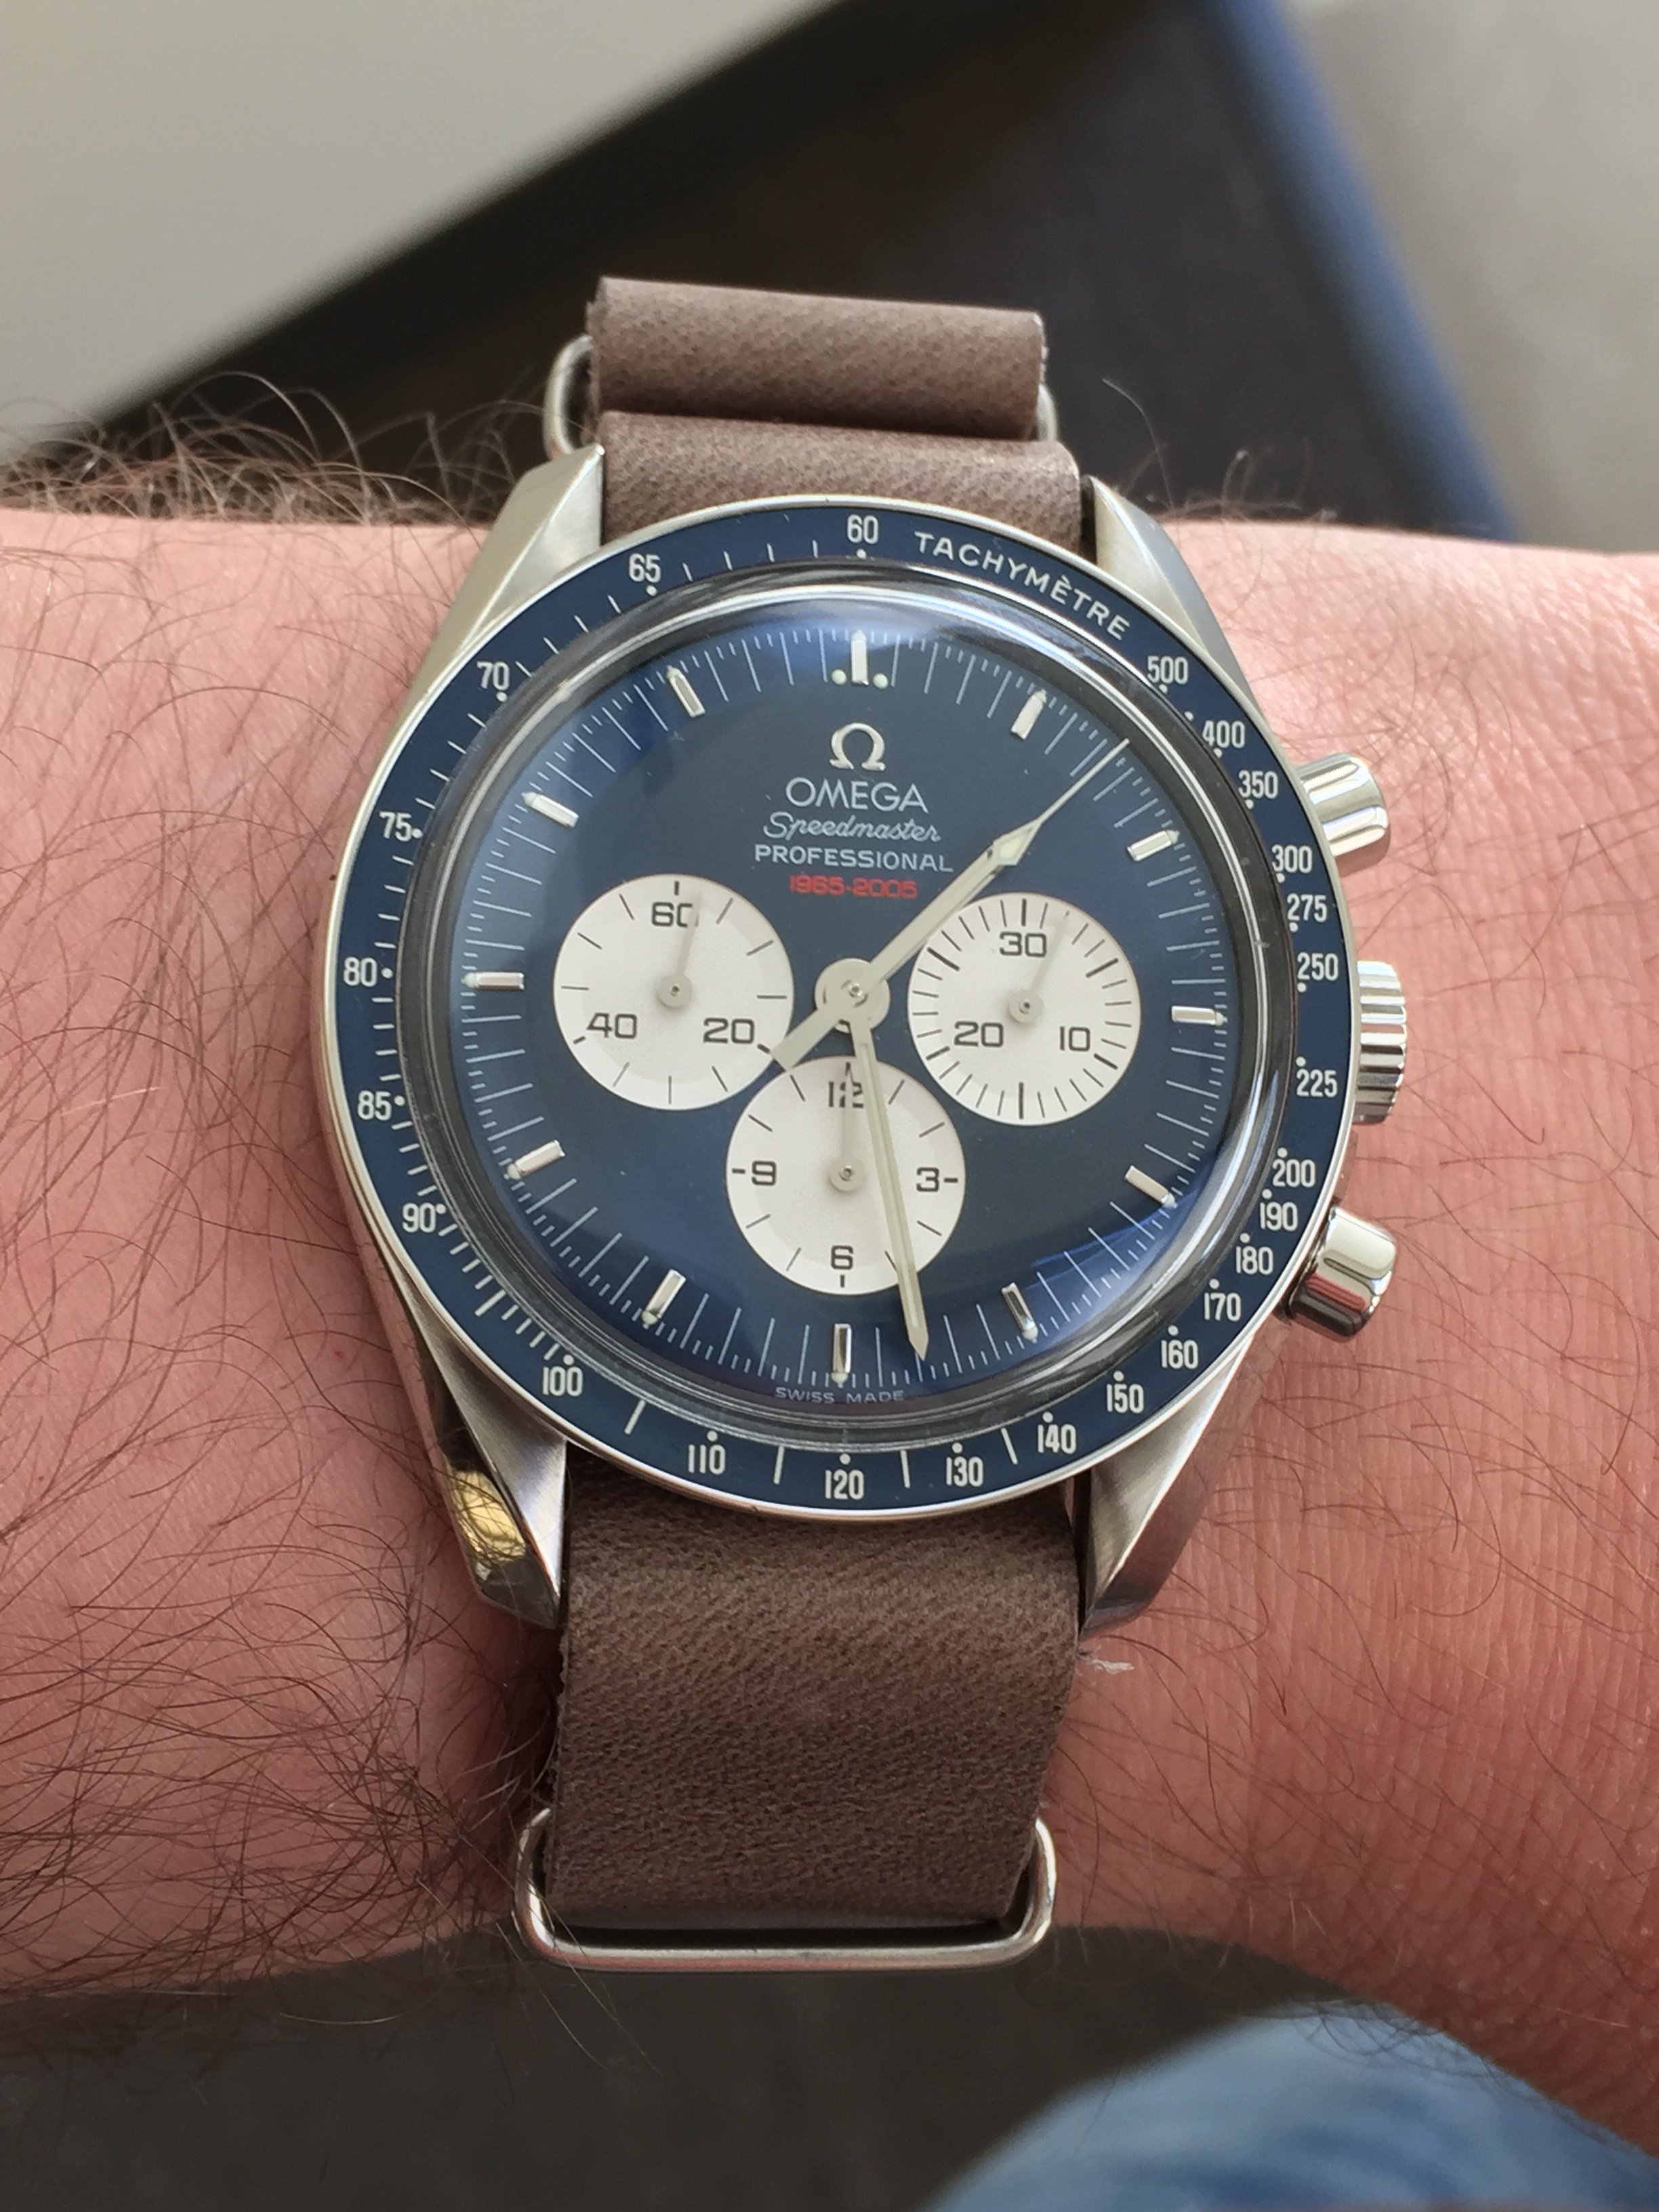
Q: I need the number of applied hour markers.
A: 12